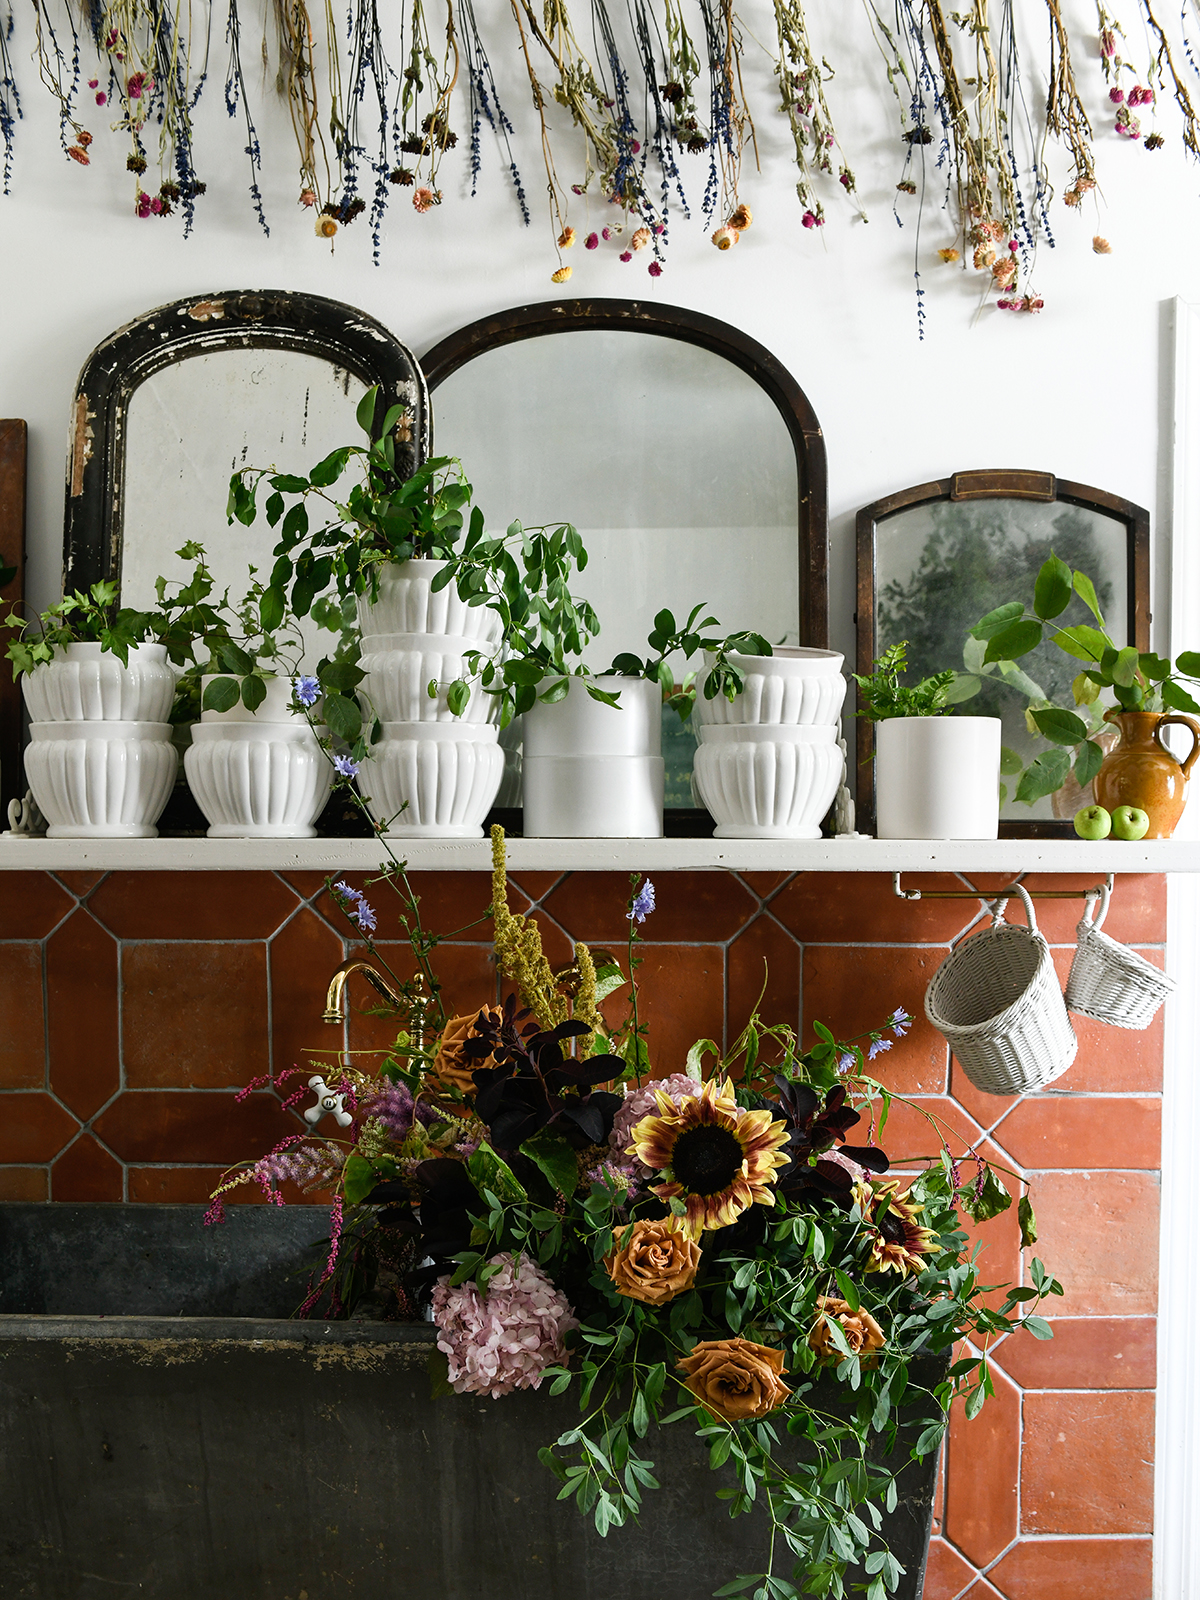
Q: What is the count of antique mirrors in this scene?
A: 3